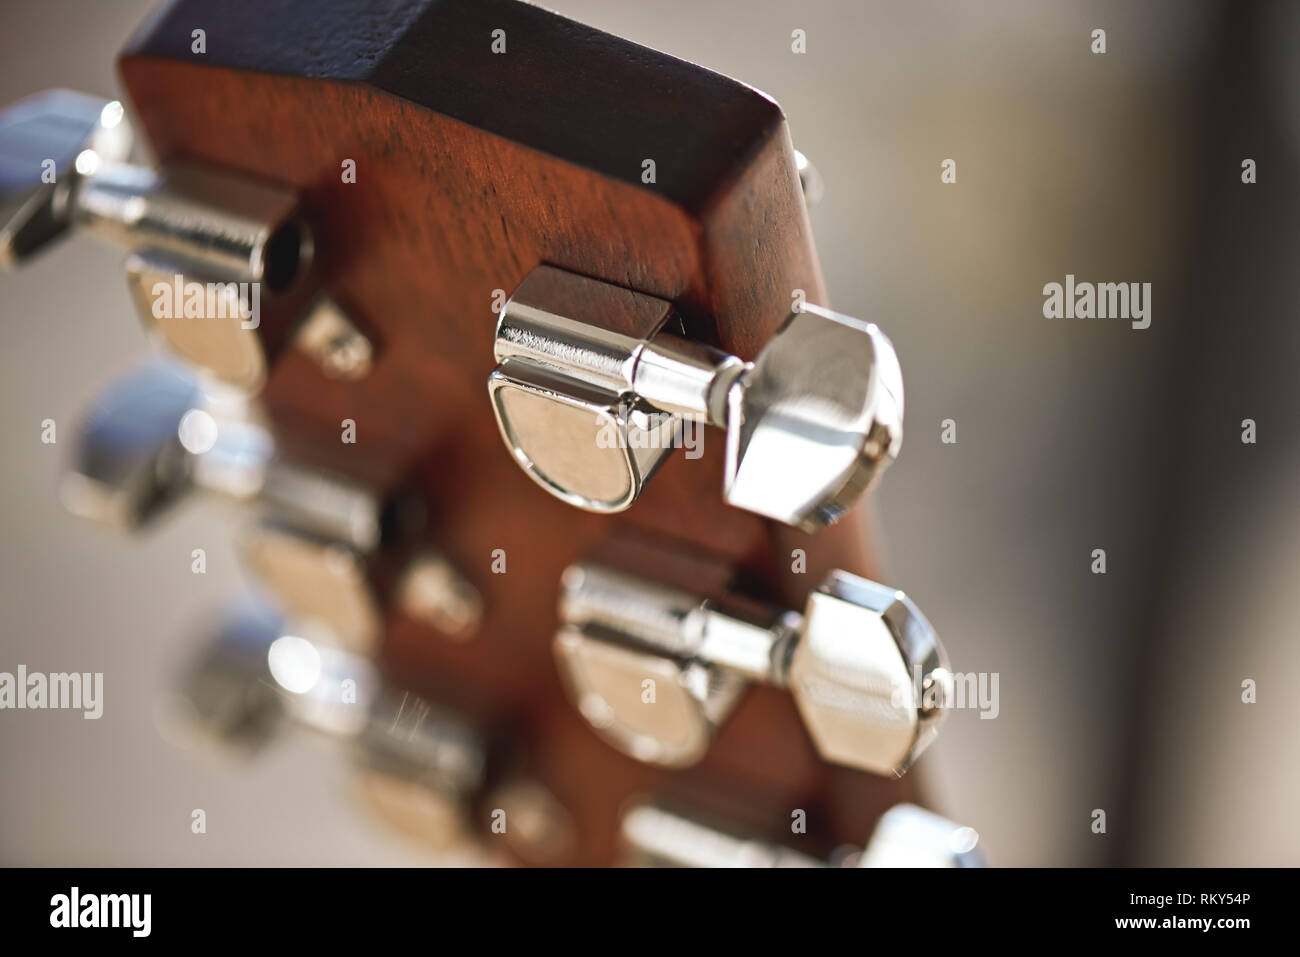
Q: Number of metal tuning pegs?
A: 6